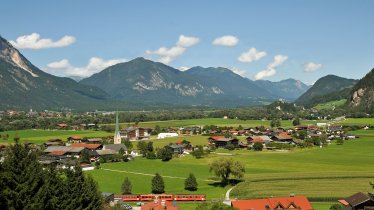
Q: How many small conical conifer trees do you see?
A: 3